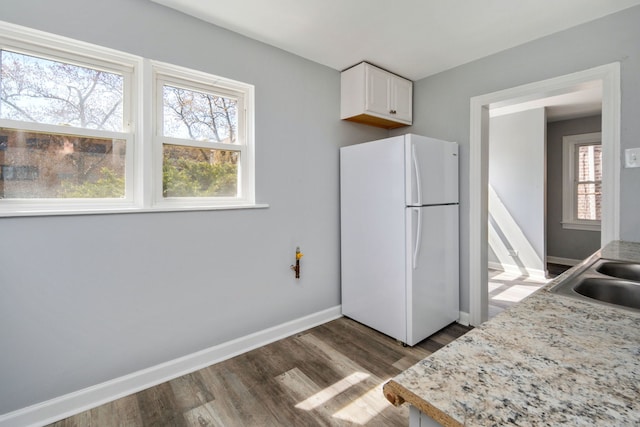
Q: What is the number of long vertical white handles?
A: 2